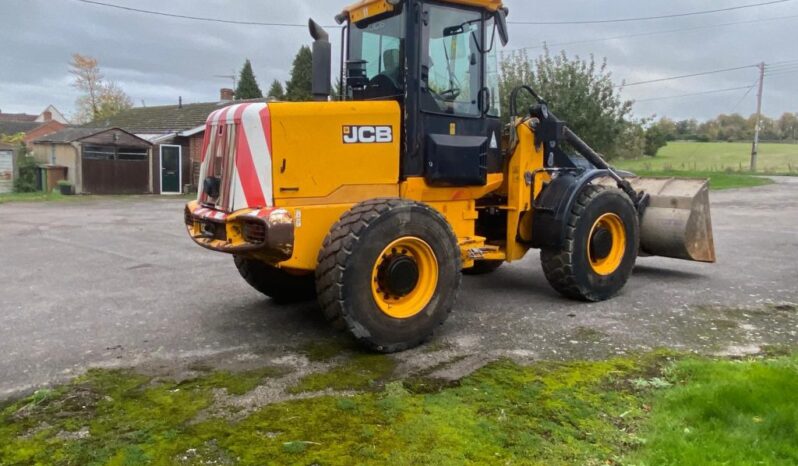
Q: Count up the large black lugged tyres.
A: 4